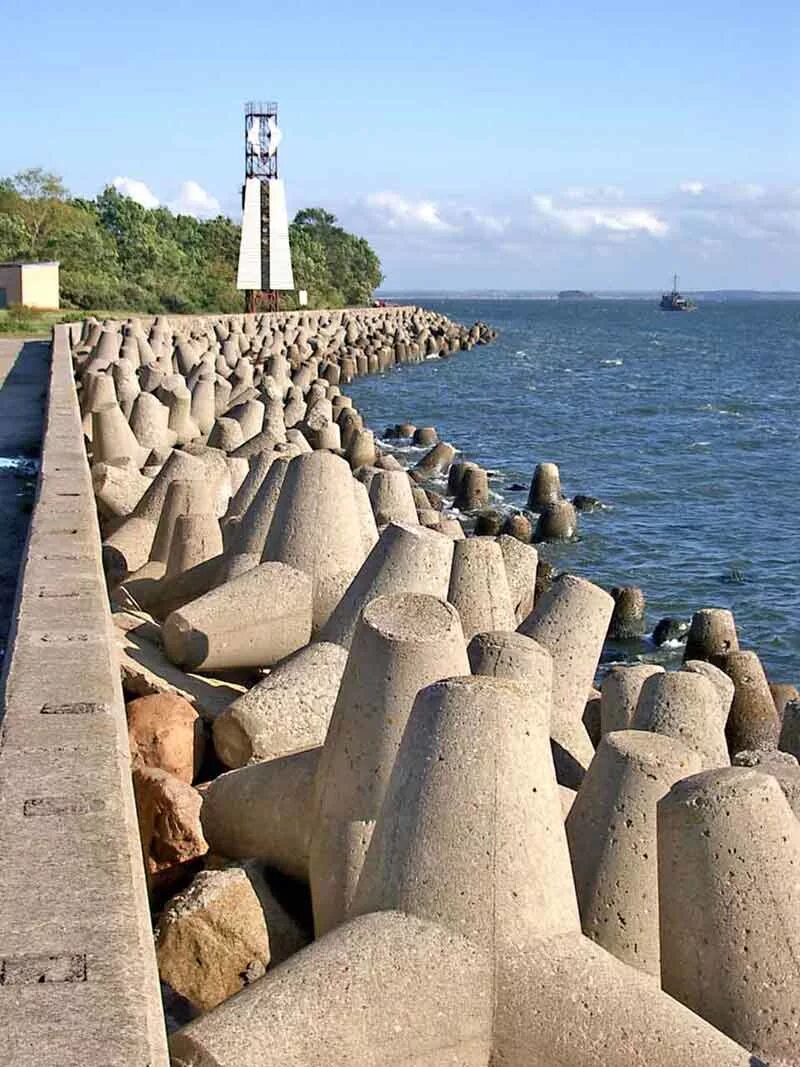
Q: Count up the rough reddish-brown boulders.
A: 3